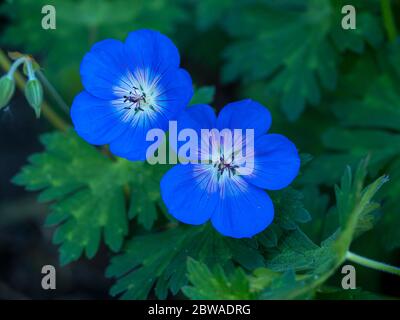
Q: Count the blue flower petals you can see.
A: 10